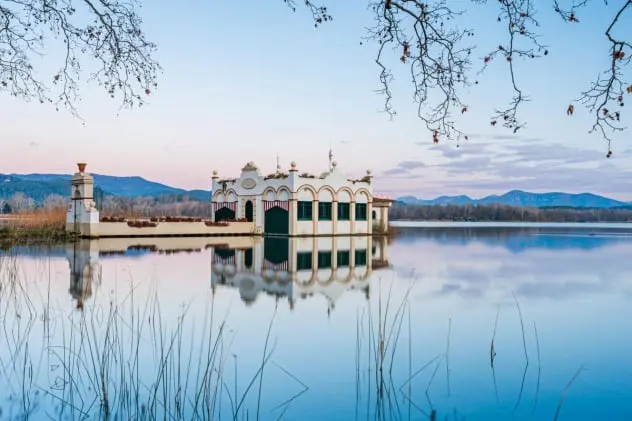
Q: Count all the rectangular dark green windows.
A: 4